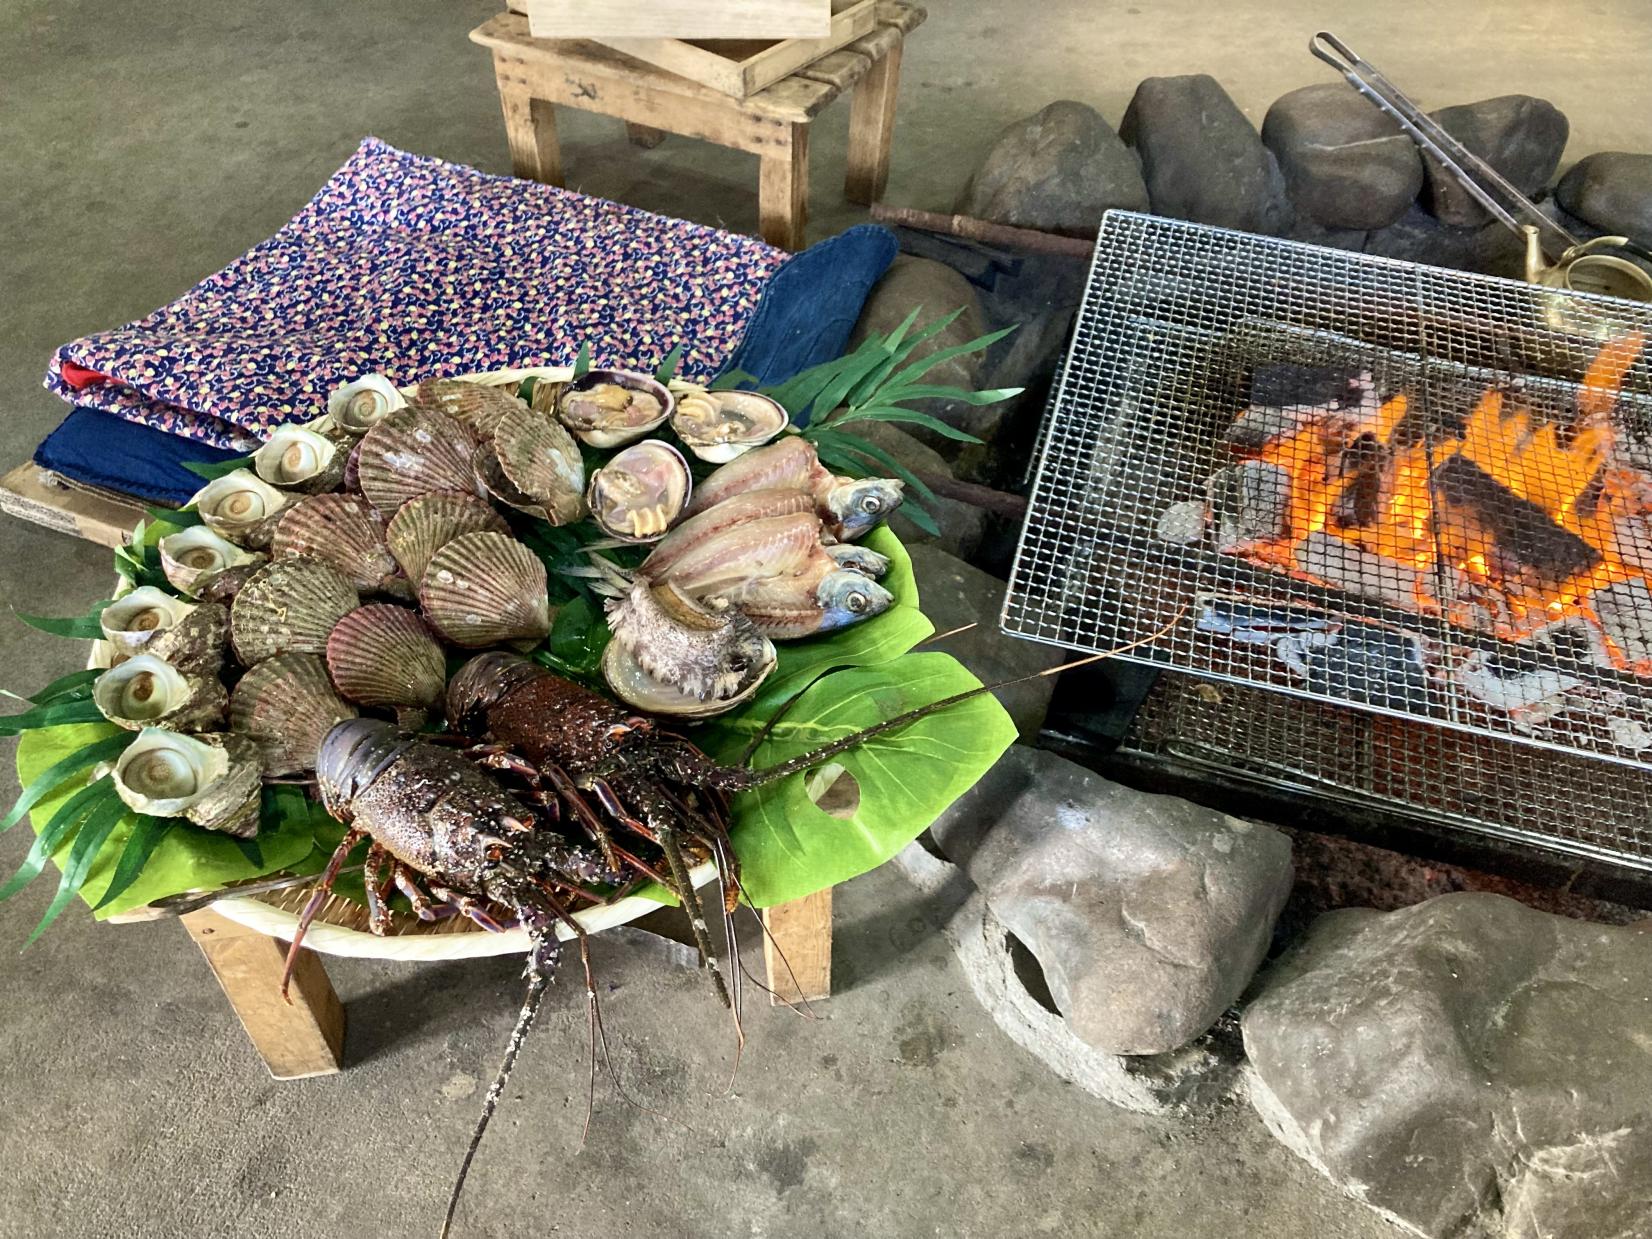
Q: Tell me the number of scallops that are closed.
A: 8